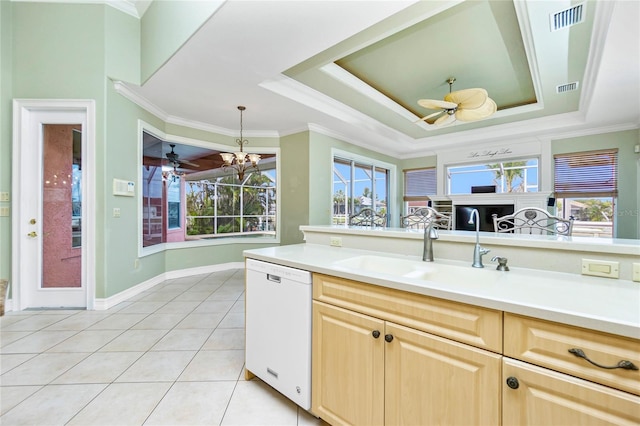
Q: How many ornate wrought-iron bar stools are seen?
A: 3